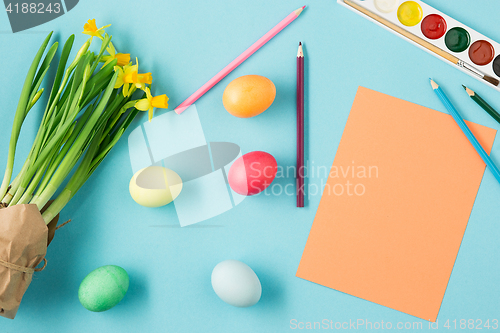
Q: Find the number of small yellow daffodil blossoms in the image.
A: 5